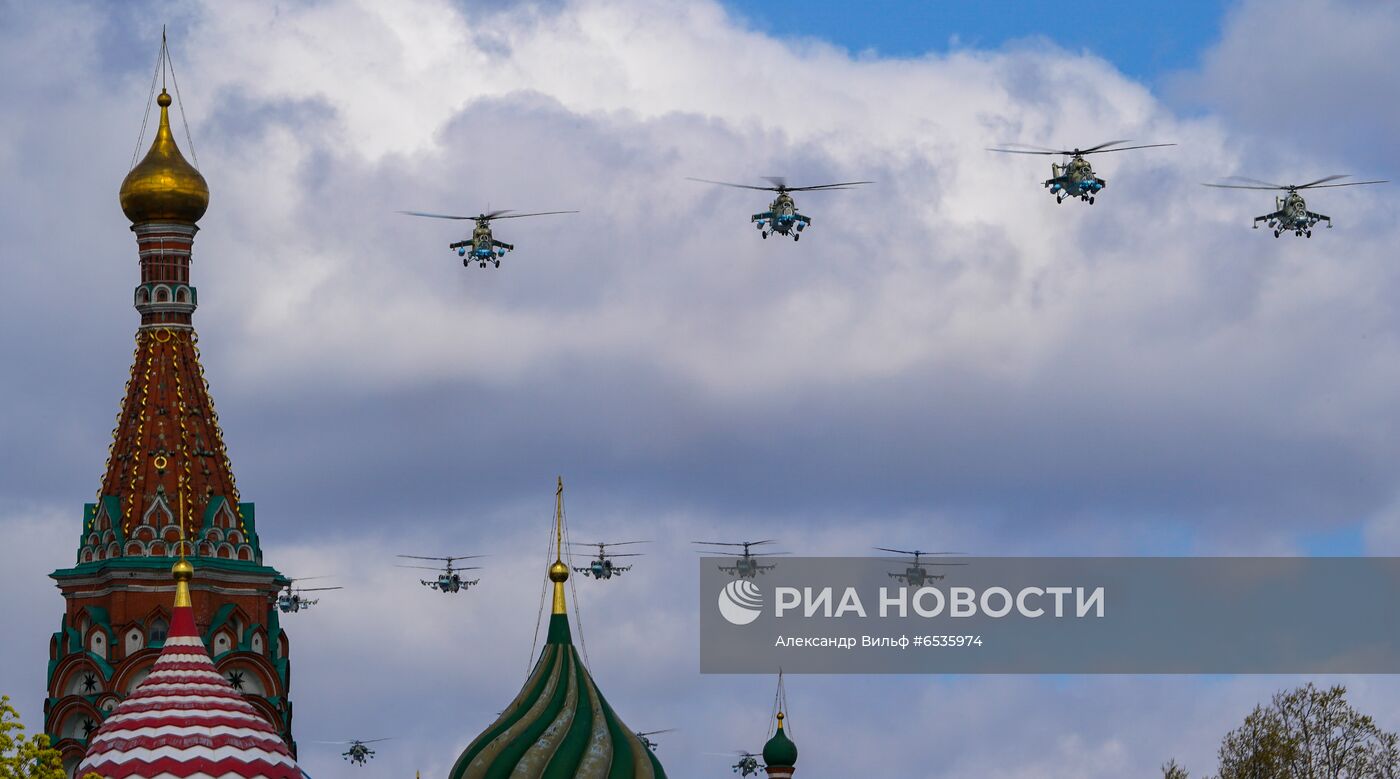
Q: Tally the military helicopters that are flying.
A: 12